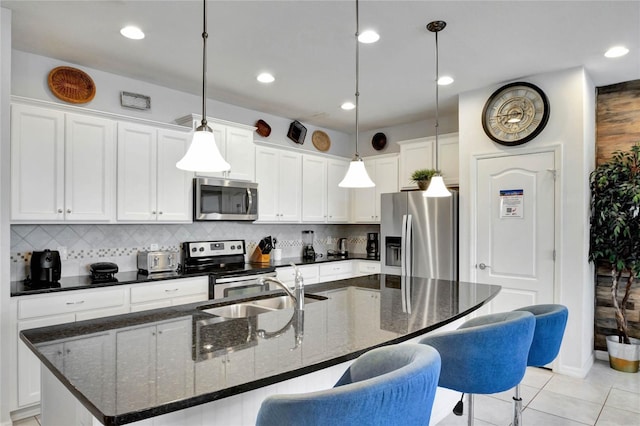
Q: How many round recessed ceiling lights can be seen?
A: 6